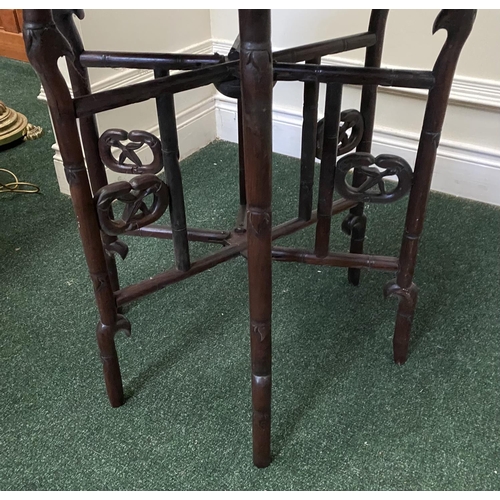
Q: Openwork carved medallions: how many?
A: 4